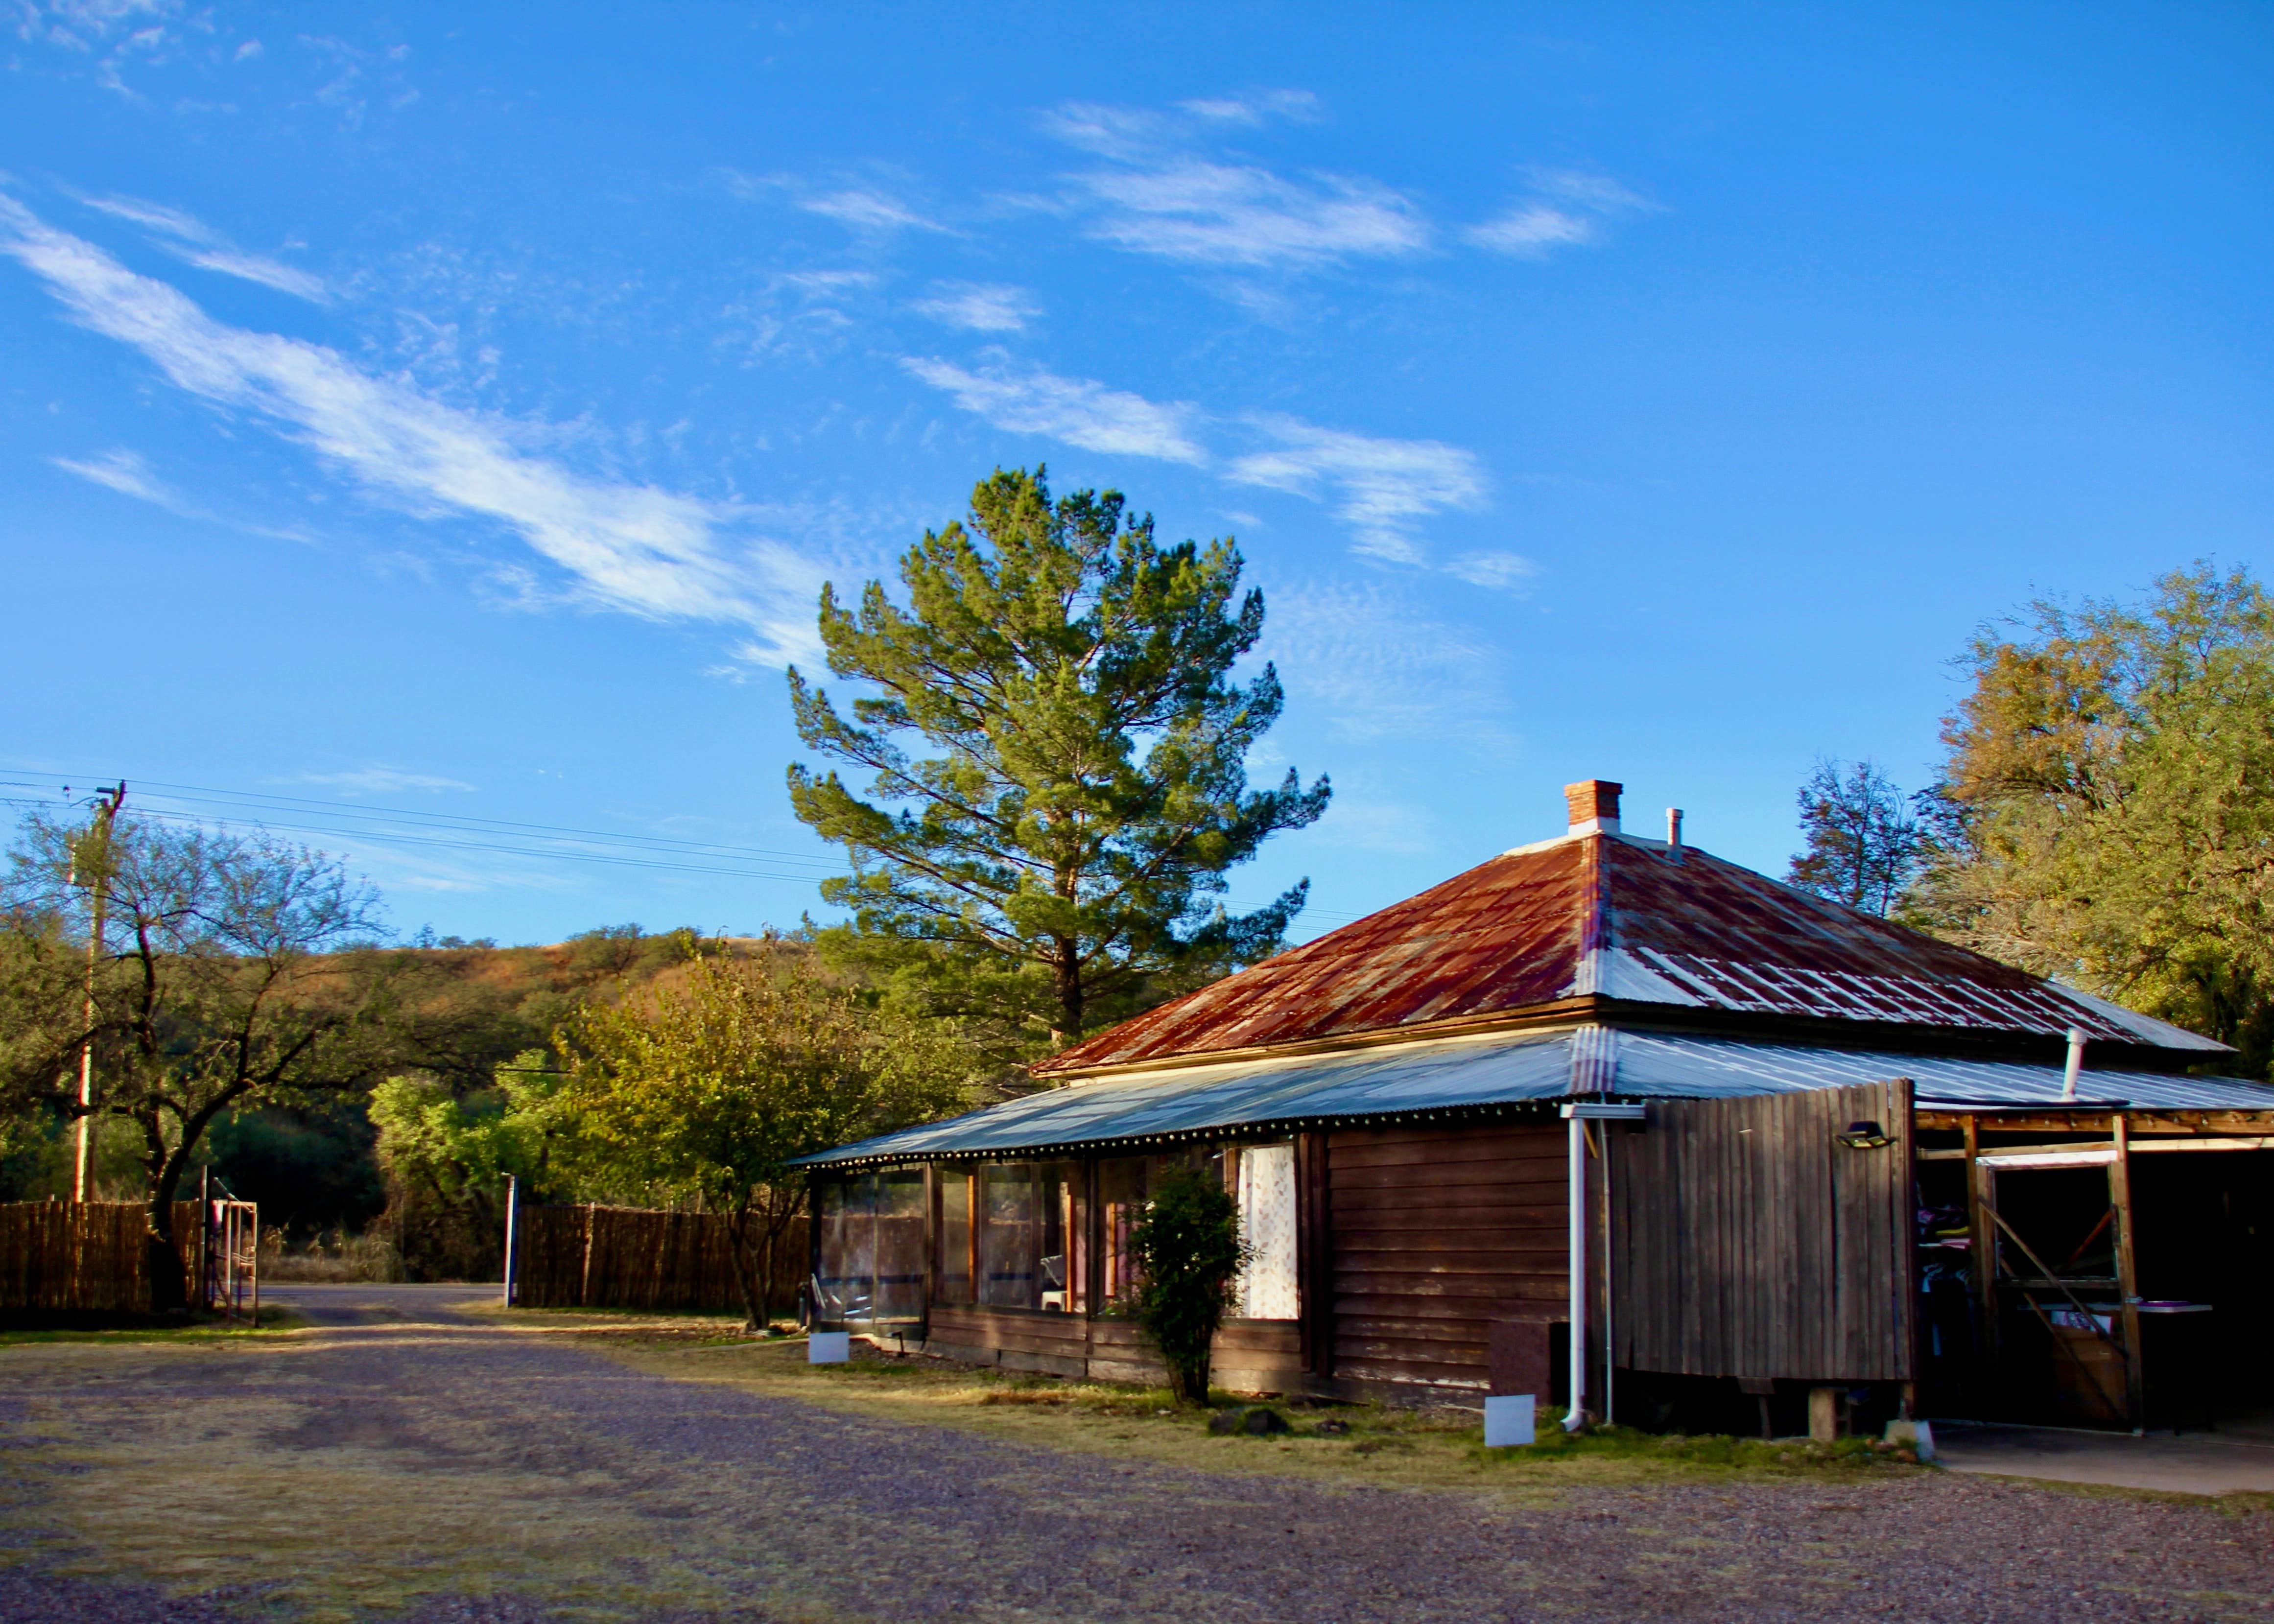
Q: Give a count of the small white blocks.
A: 2